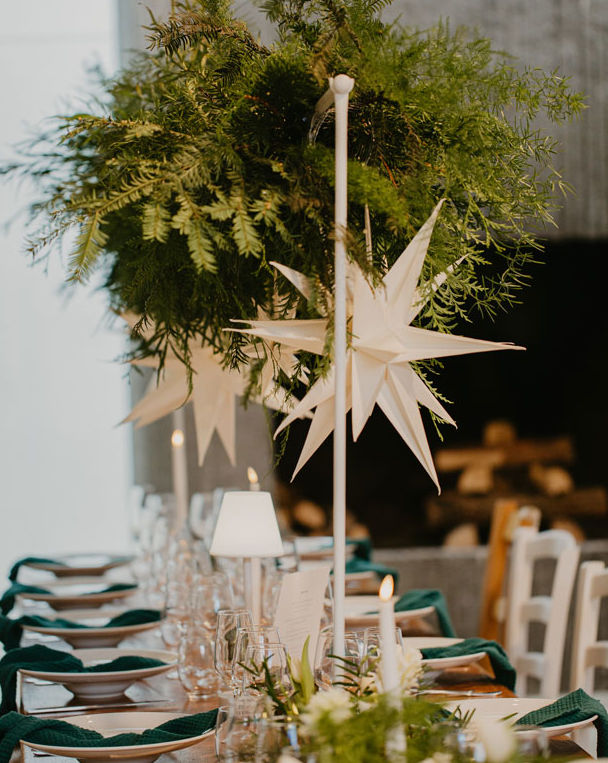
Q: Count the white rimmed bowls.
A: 10